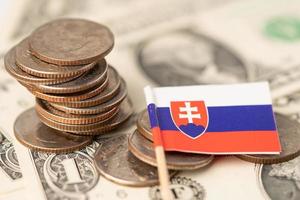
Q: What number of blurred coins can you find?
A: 0